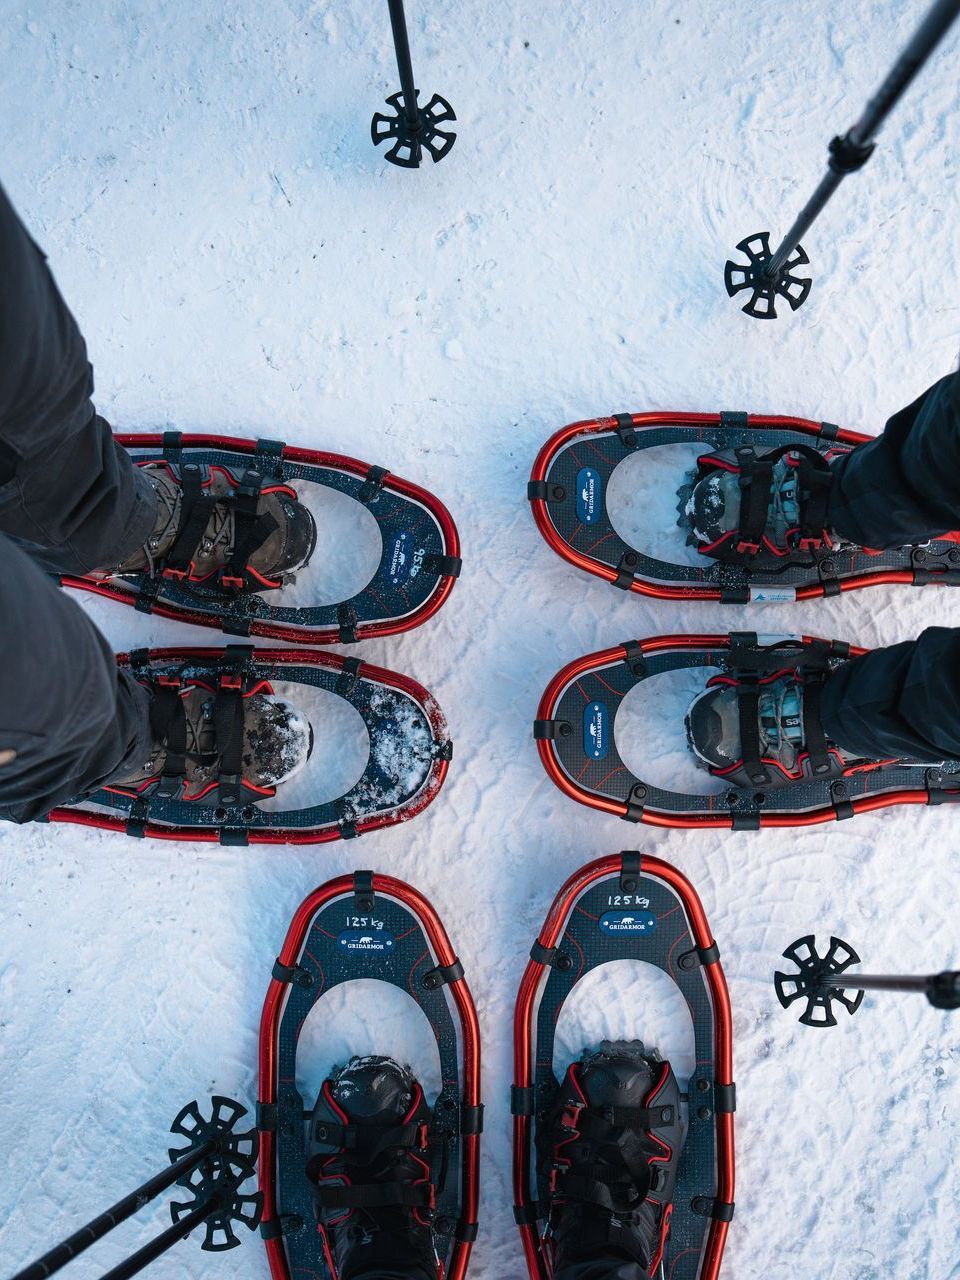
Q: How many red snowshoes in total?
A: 6